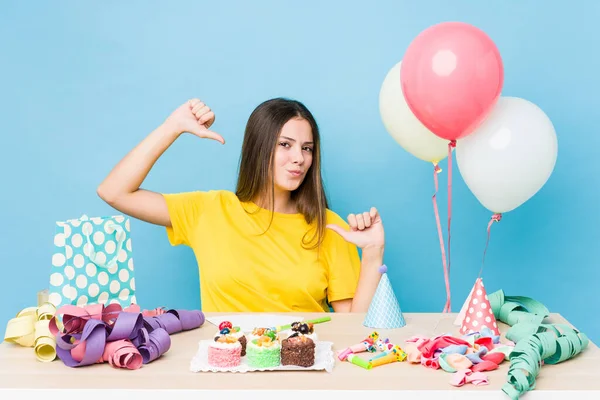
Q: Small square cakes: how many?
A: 6